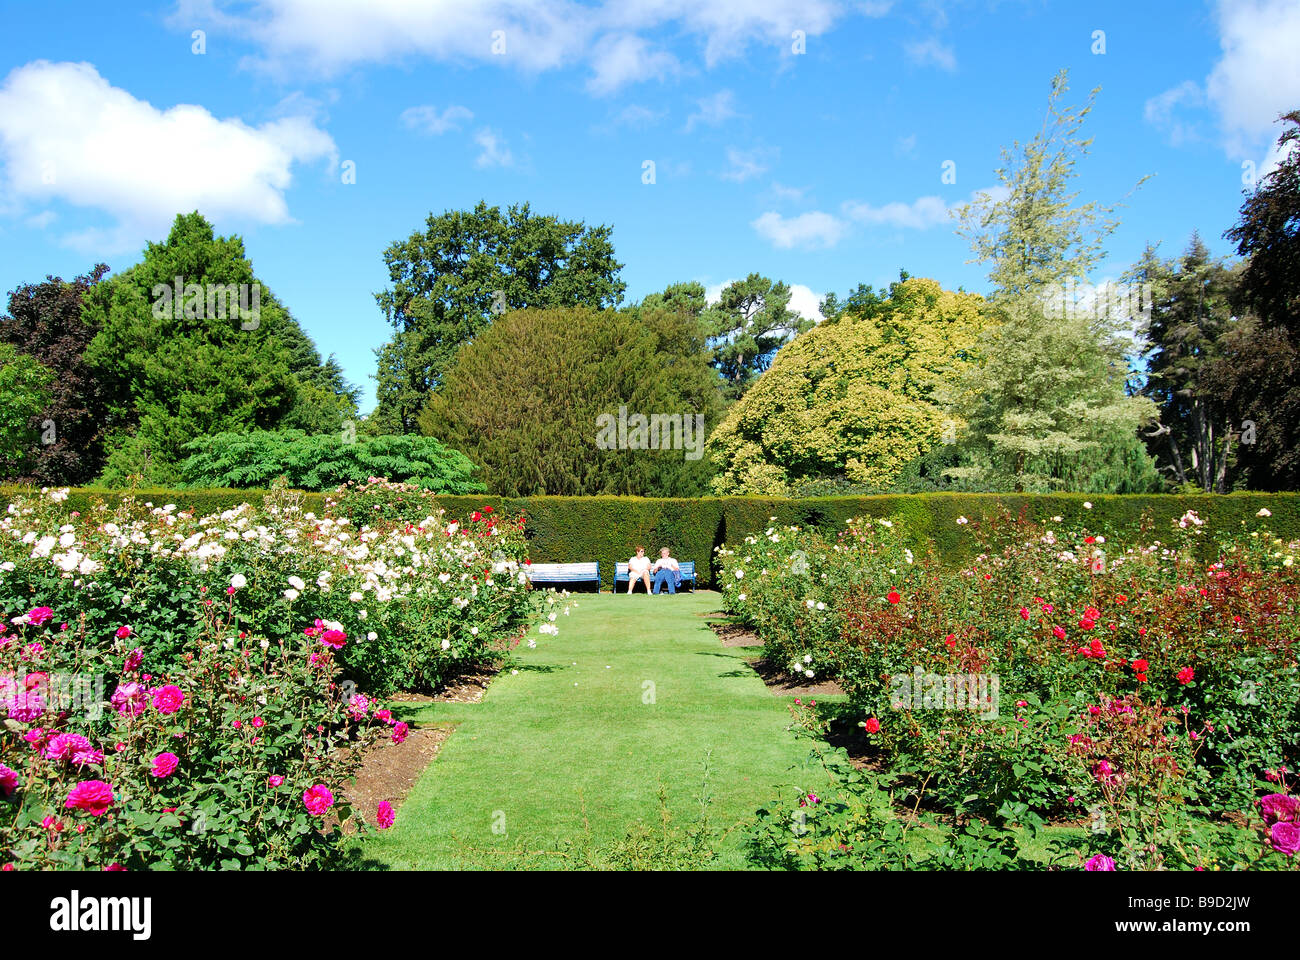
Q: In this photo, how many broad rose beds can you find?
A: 2